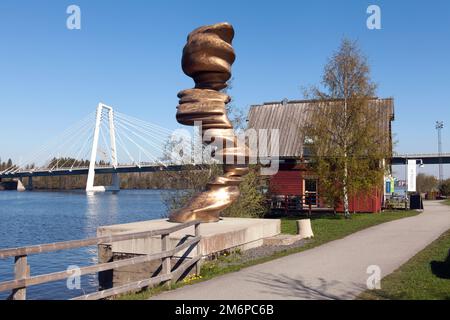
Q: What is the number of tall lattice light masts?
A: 1